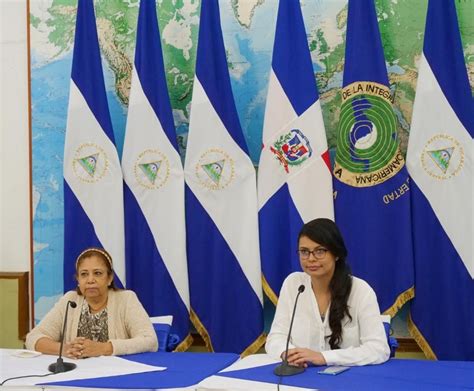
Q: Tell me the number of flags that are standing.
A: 6